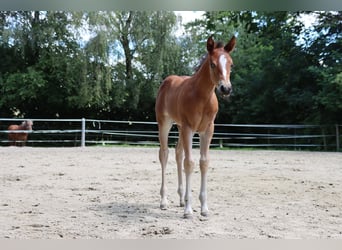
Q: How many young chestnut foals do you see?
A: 1